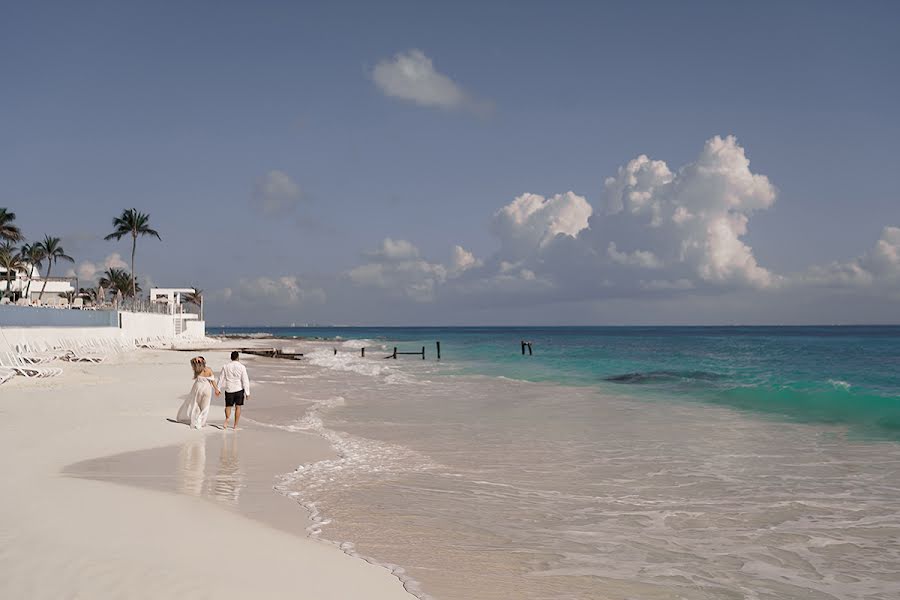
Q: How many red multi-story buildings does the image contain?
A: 0